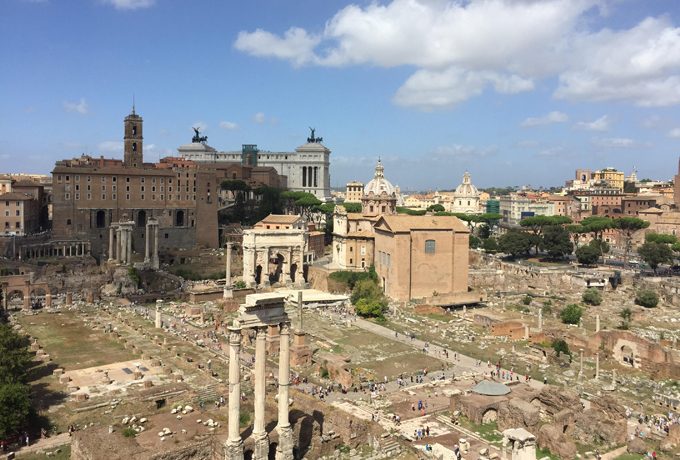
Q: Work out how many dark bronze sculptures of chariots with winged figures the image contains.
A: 2